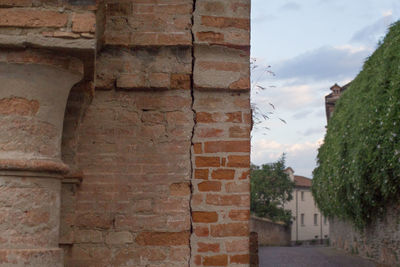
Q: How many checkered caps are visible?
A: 0